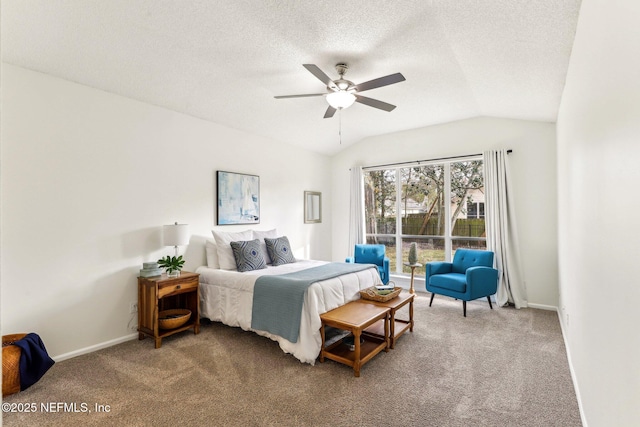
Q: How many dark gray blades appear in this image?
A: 5